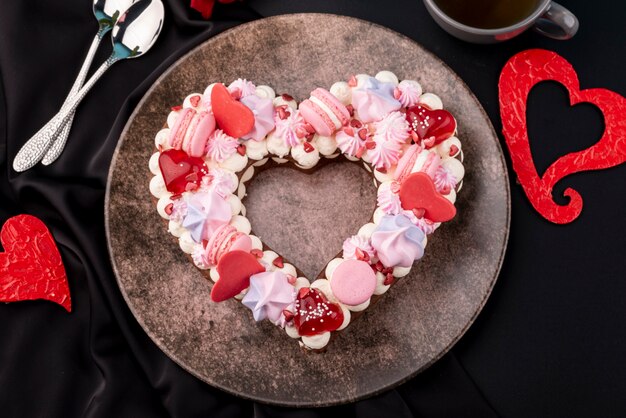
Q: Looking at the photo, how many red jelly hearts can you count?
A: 3